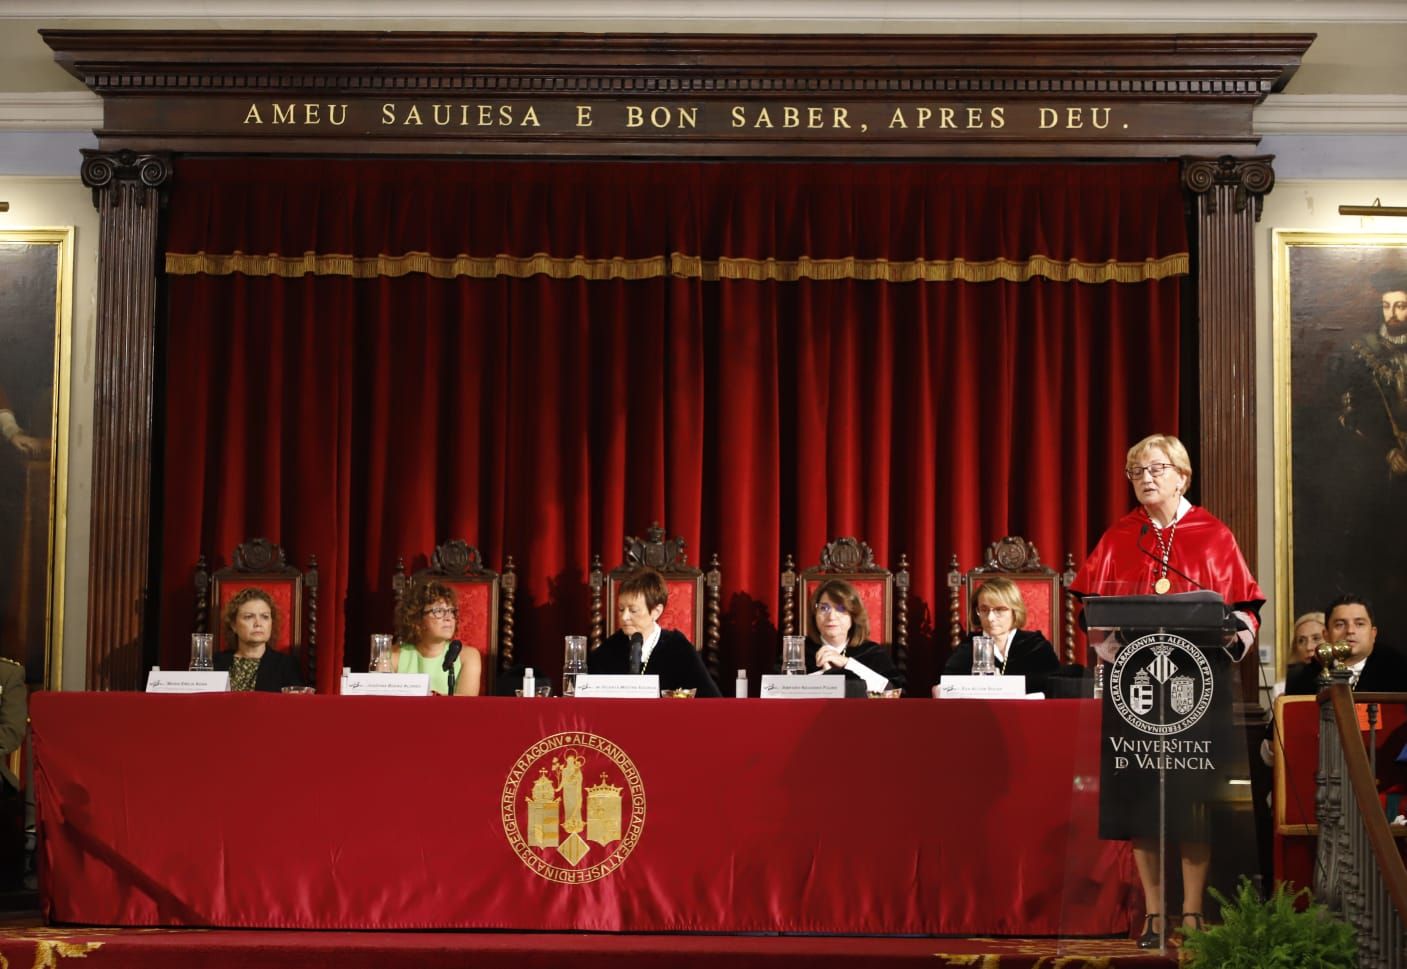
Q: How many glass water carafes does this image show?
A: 5